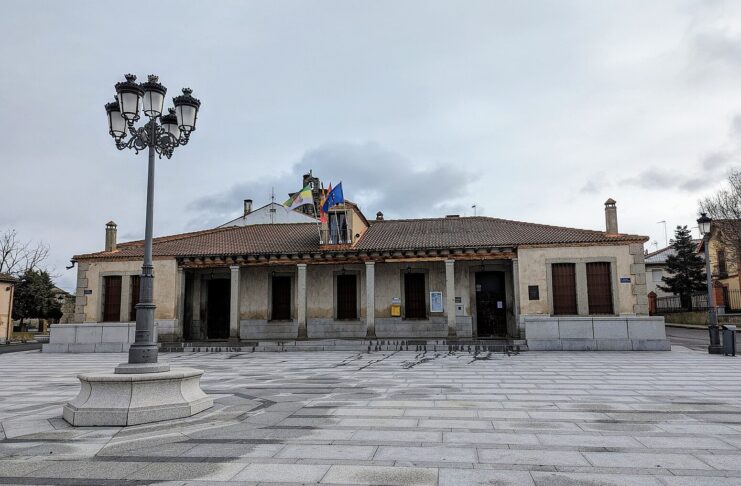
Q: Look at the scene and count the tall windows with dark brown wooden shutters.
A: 7